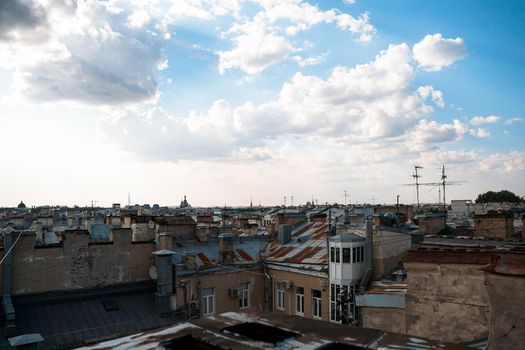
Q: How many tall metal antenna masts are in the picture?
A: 2